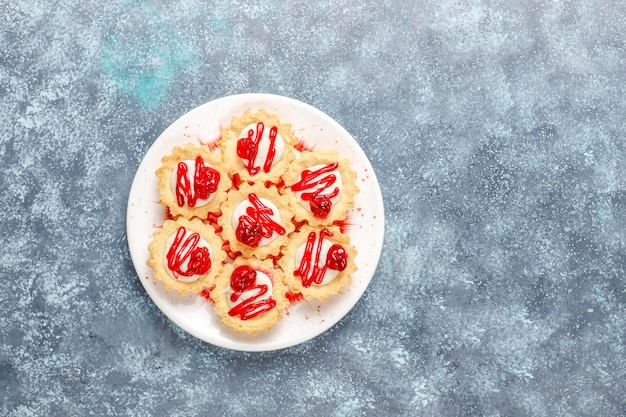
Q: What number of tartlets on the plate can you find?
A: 7